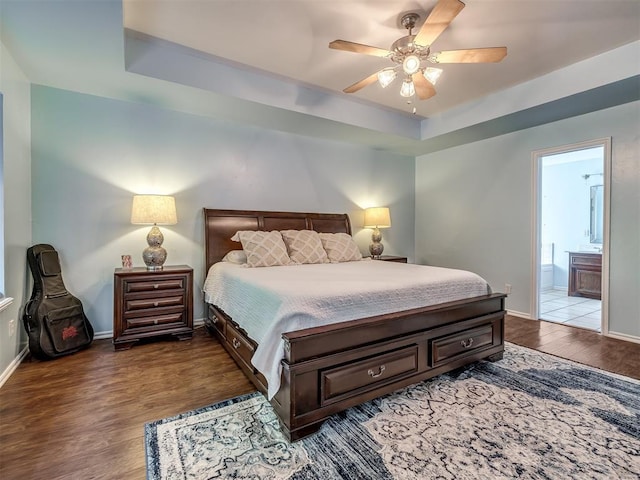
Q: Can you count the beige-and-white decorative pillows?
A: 3